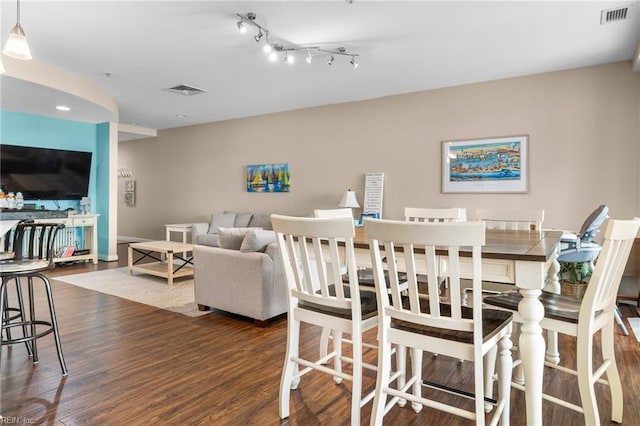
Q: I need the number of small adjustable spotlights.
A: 8